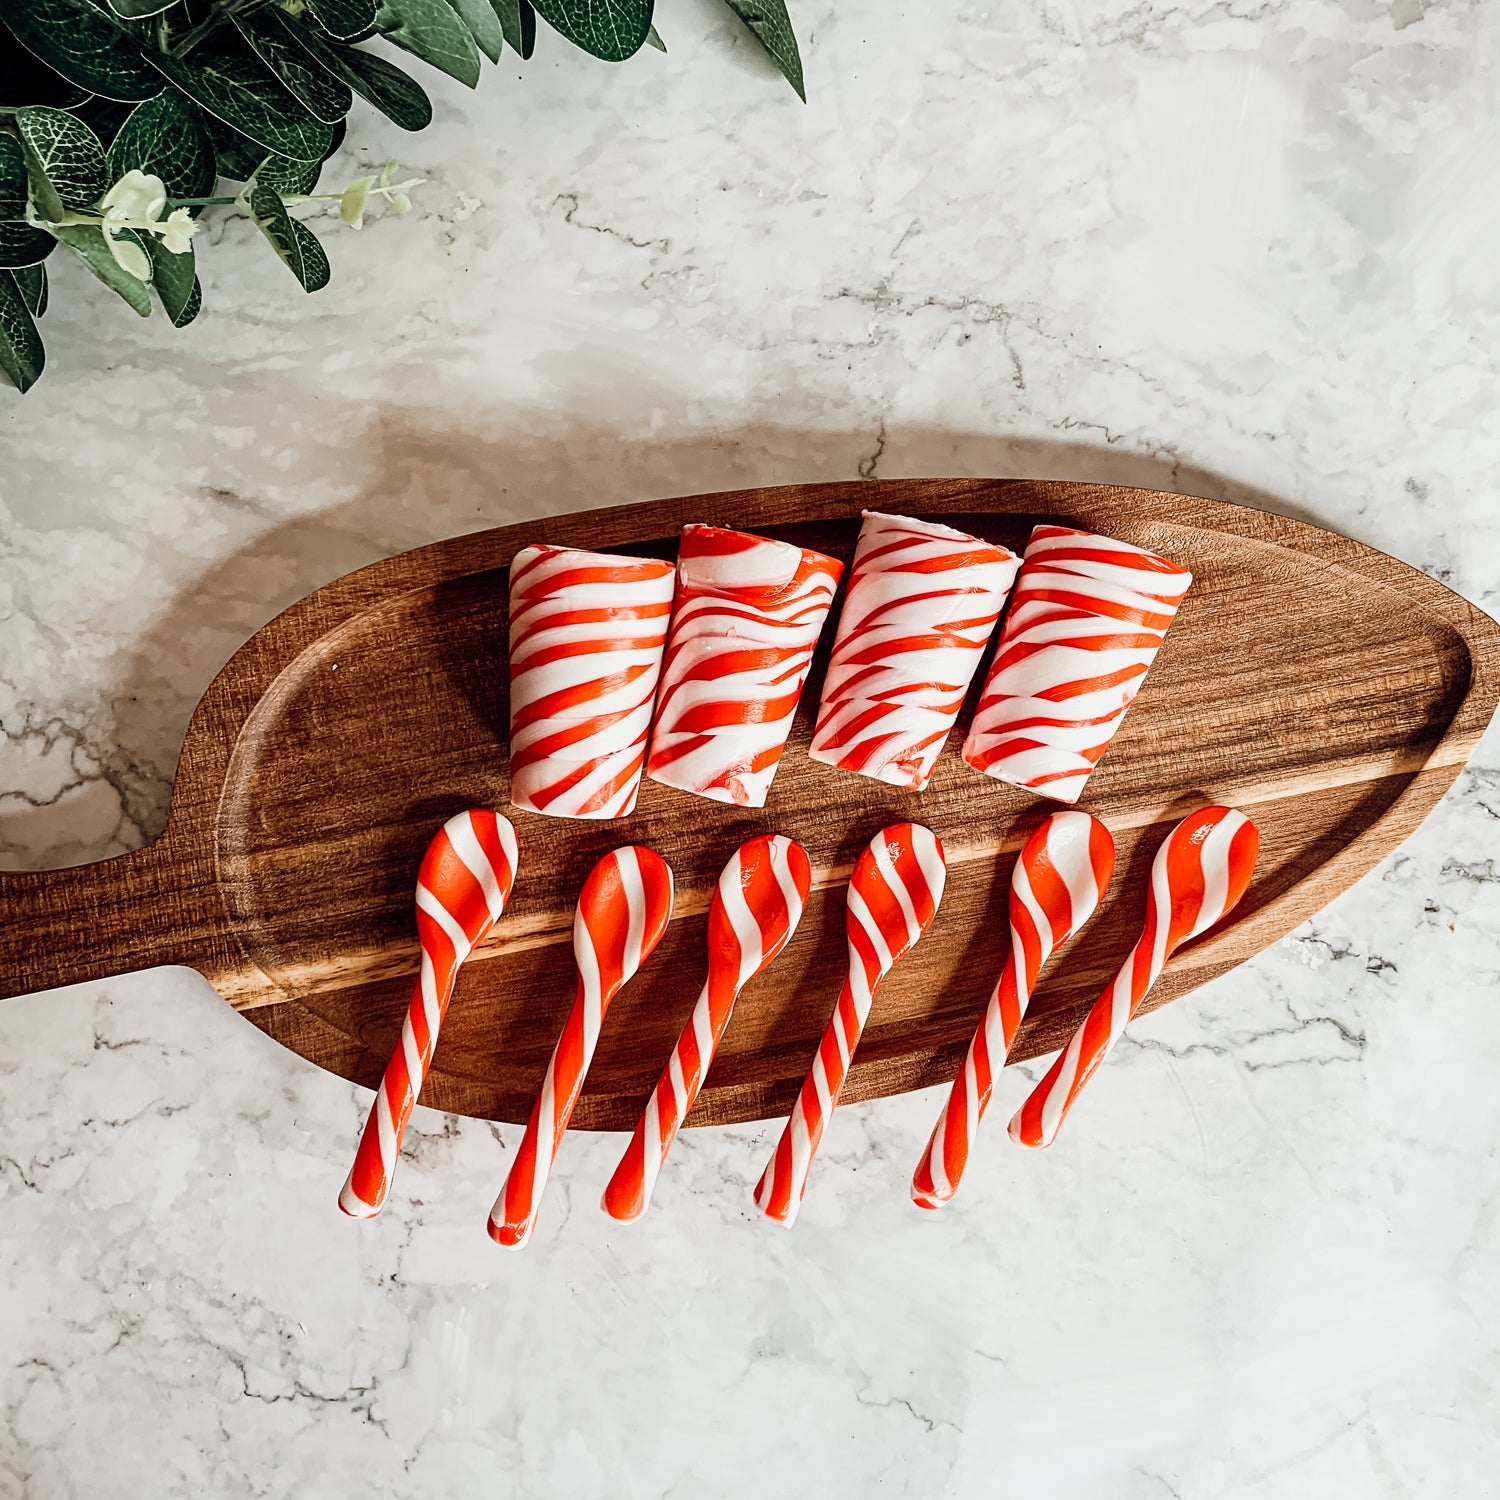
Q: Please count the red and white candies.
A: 10